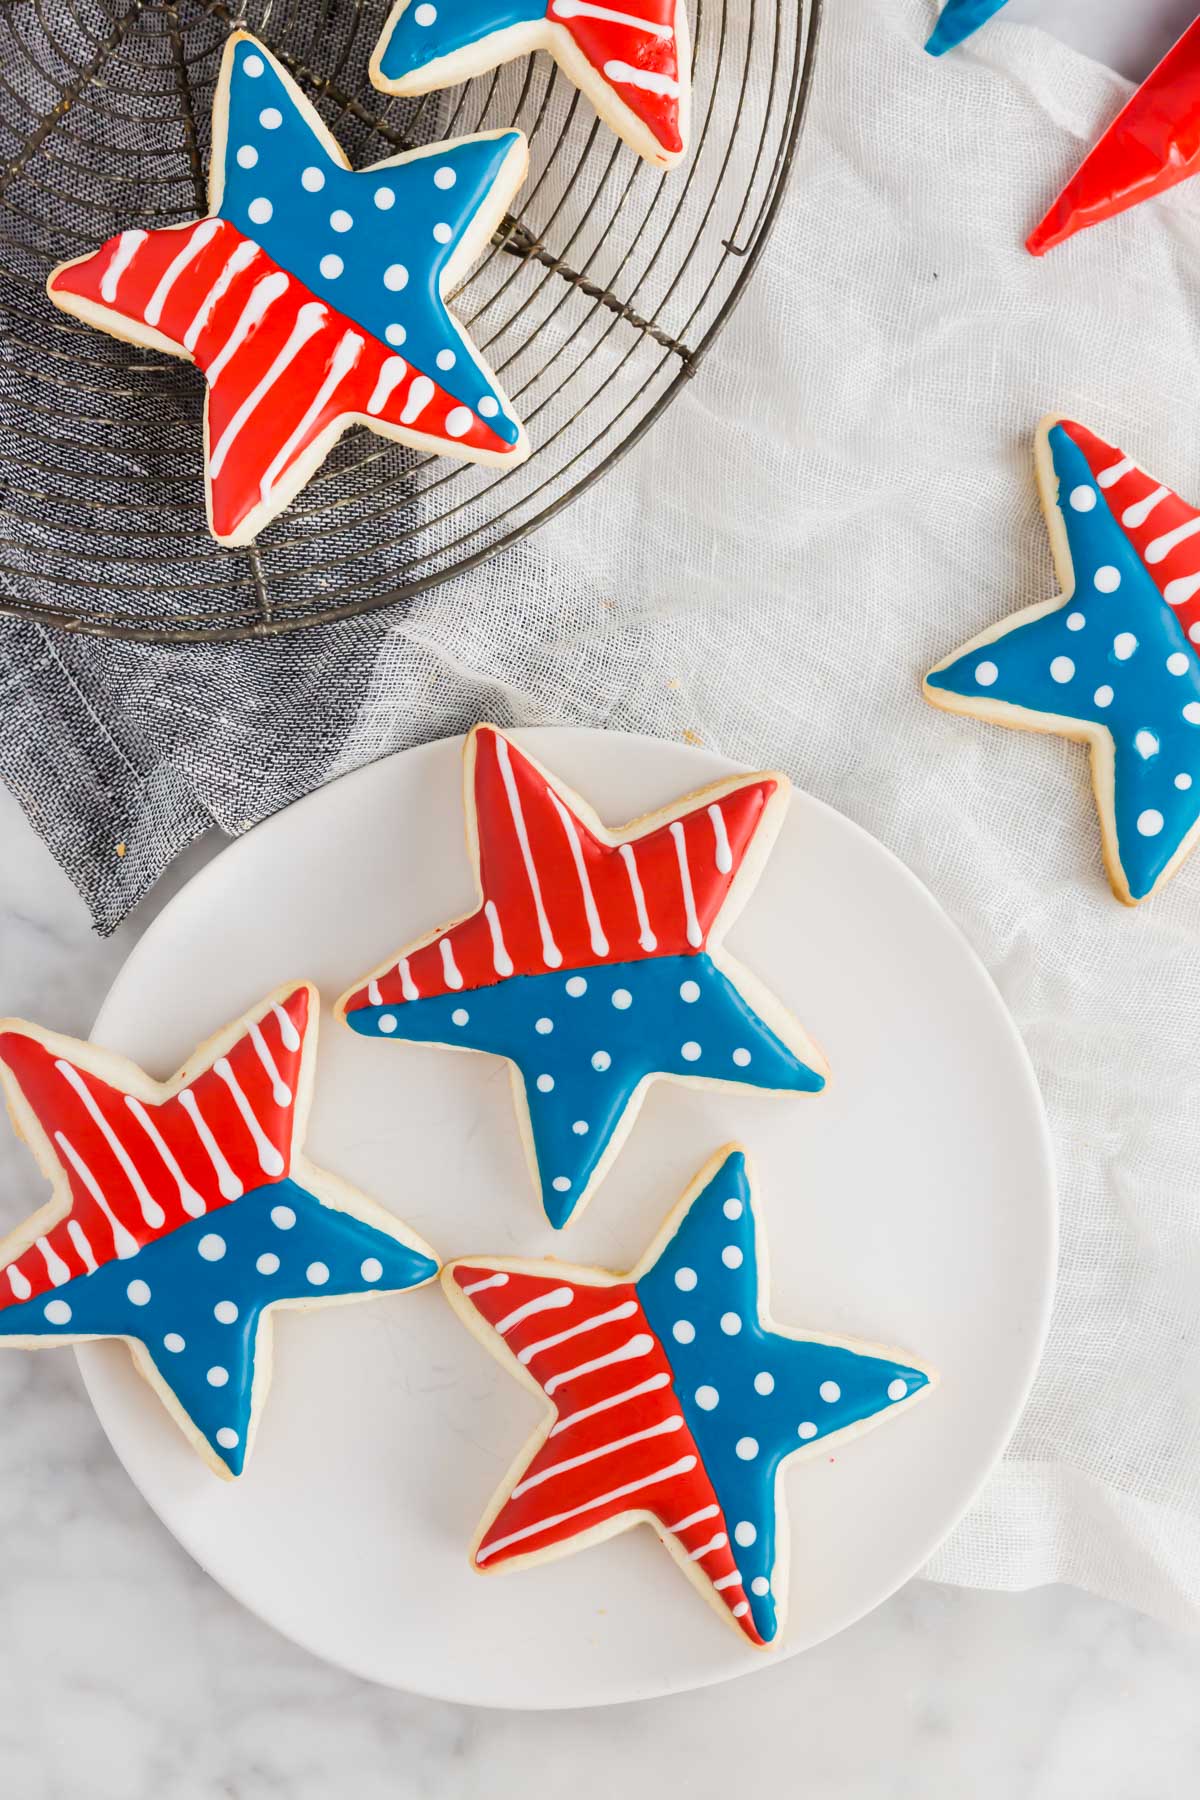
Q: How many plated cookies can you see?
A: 3